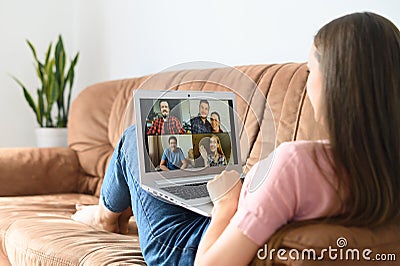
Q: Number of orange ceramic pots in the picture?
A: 0